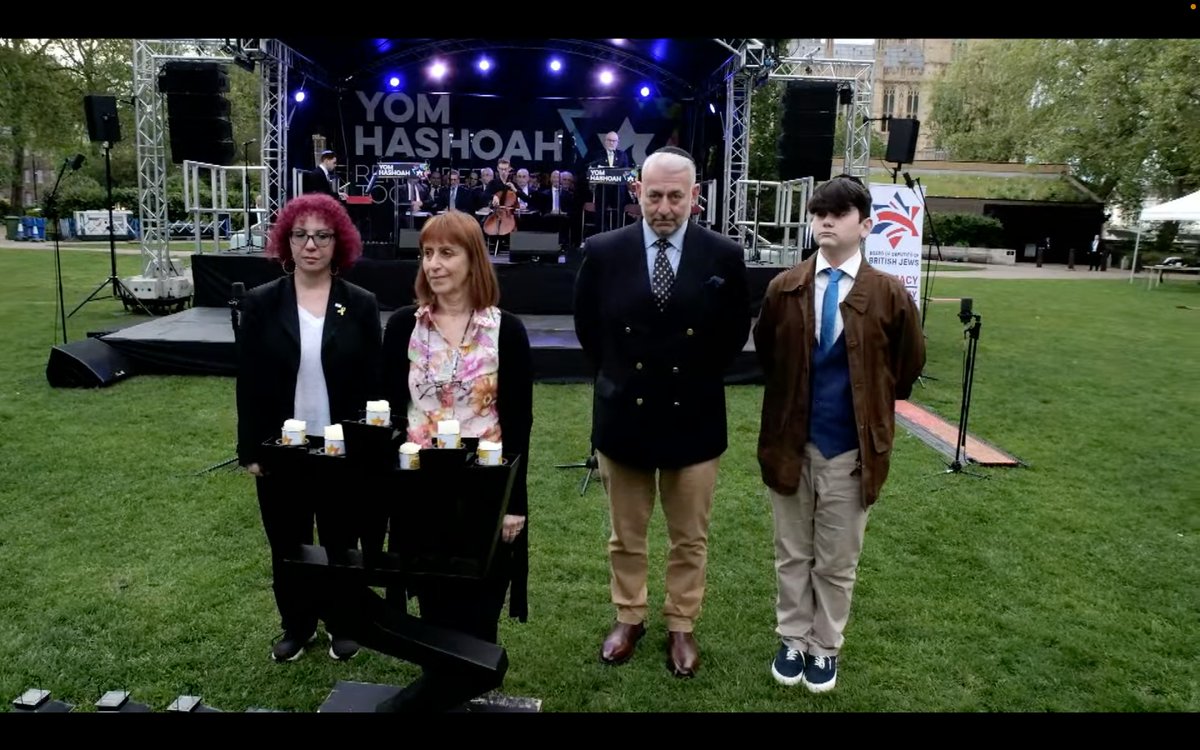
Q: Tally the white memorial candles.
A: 6